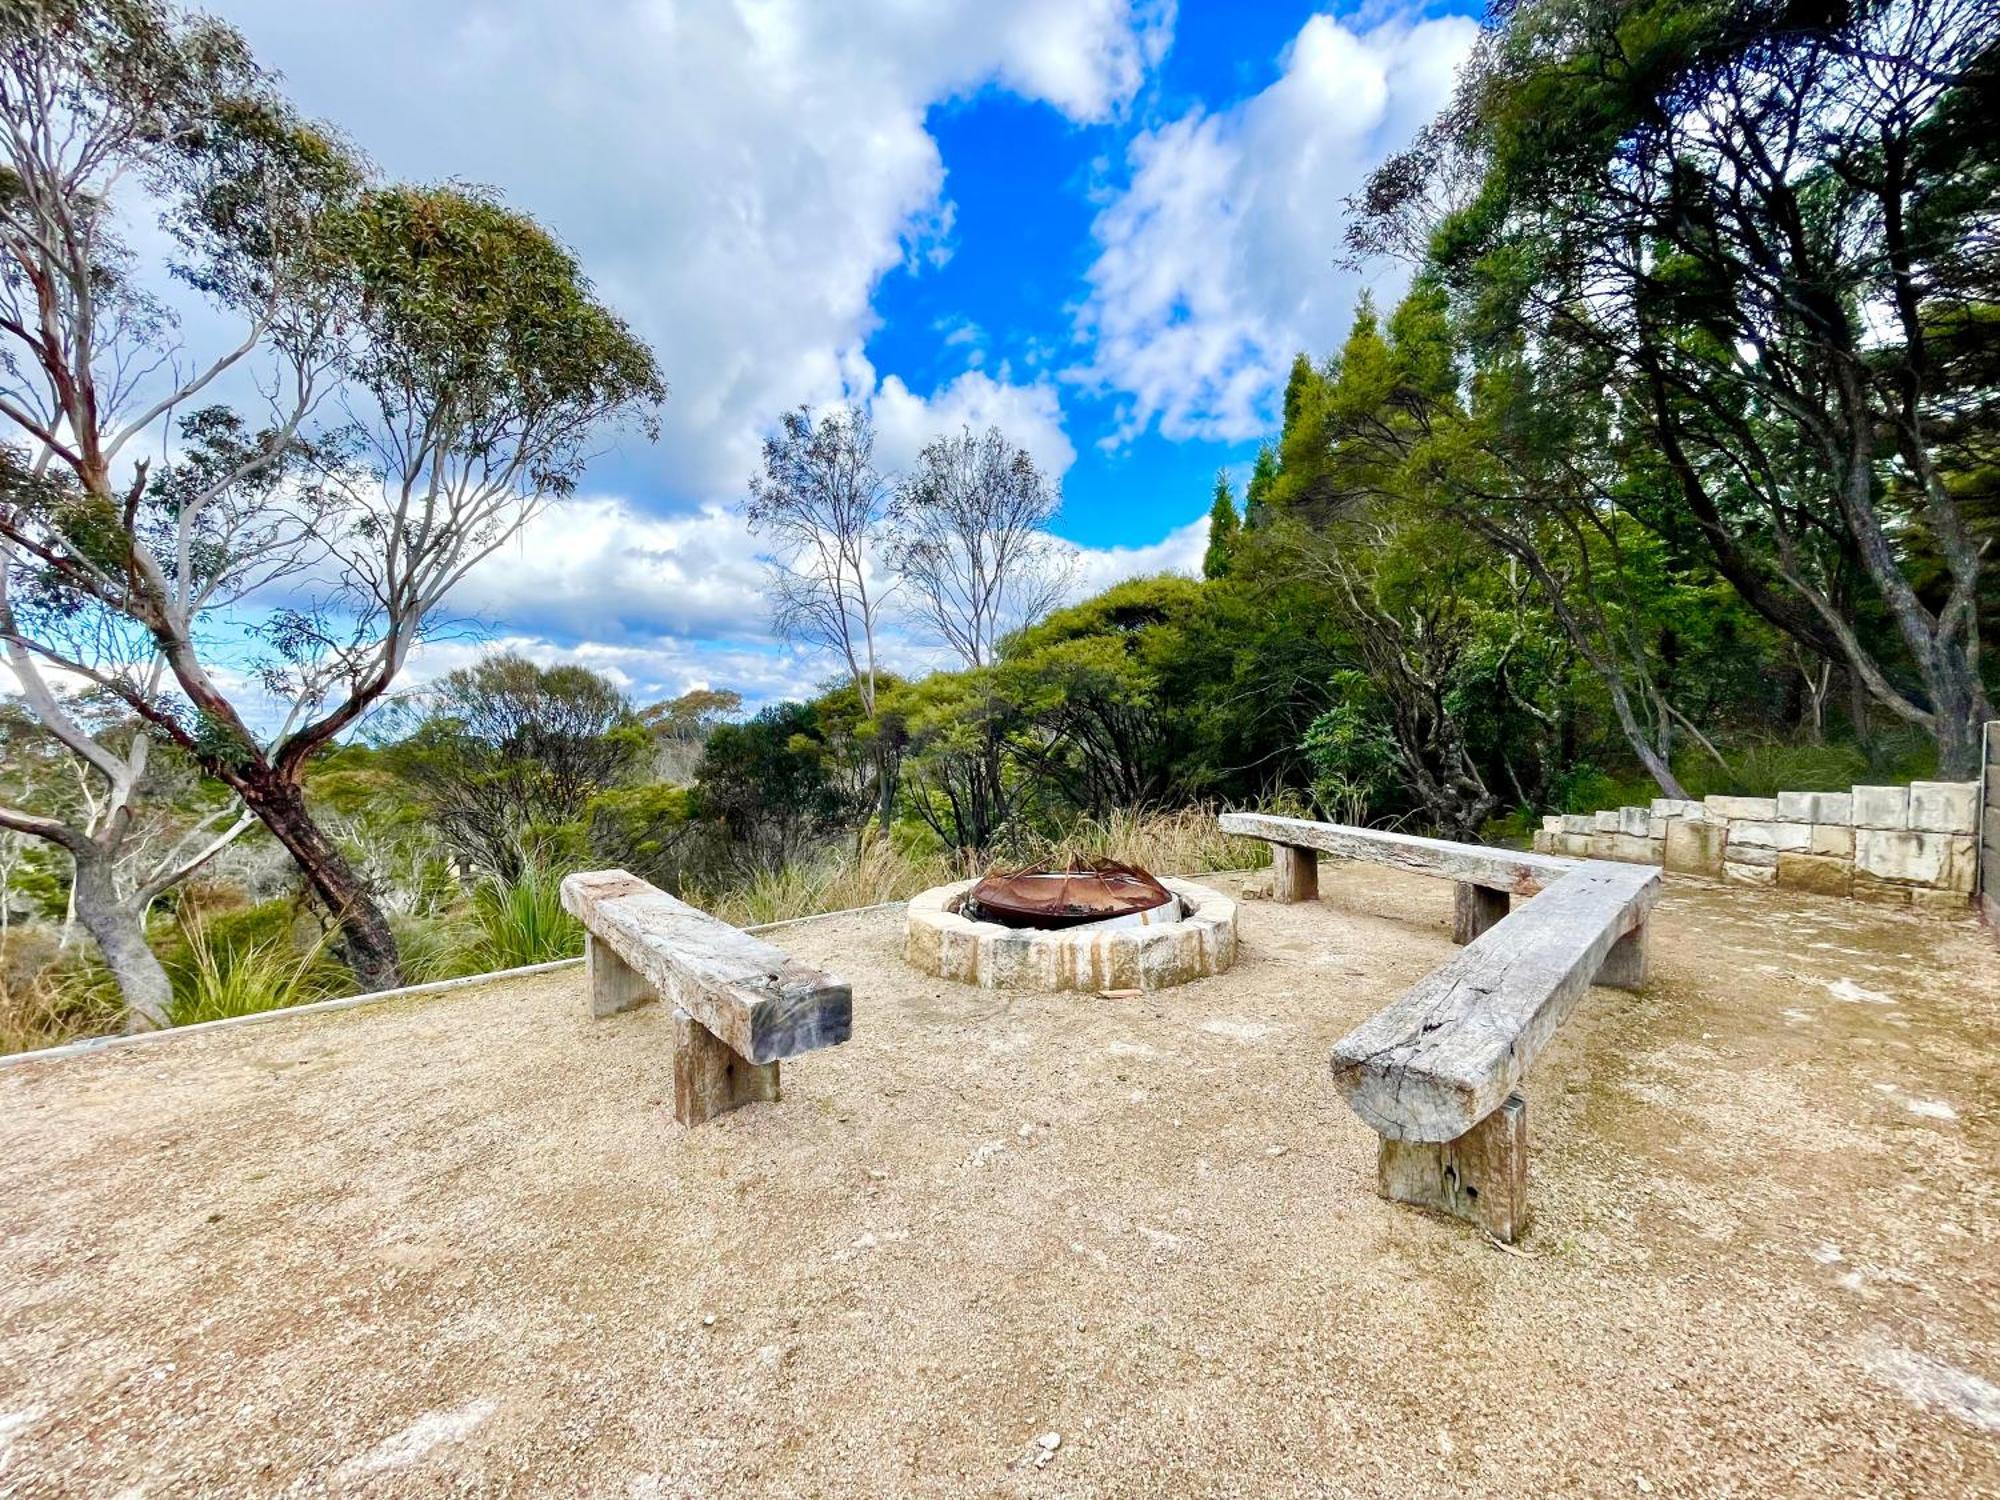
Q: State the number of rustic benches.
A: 3